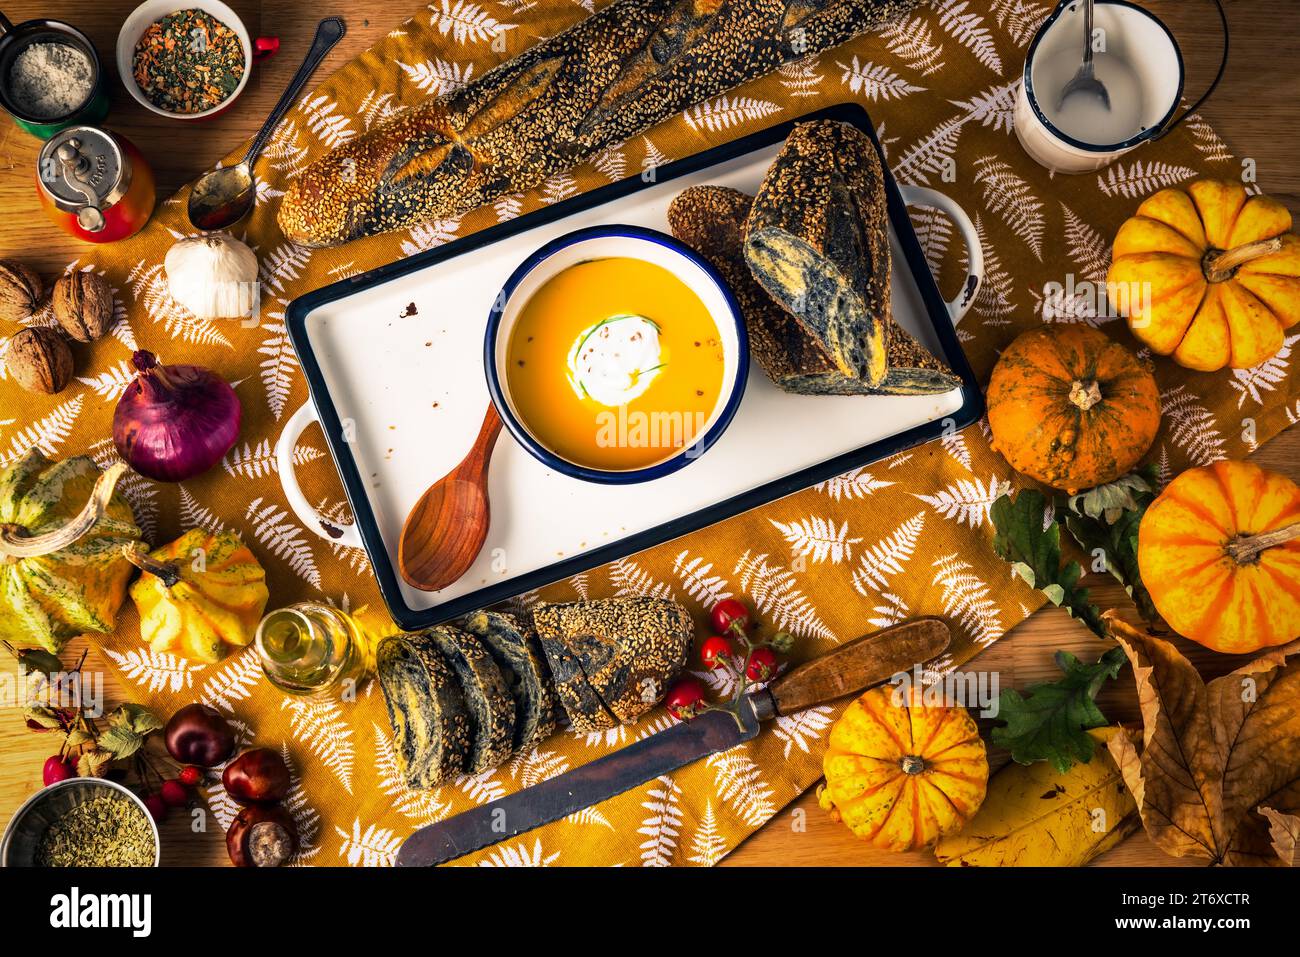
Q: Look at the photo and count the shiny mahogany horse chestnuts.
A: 3